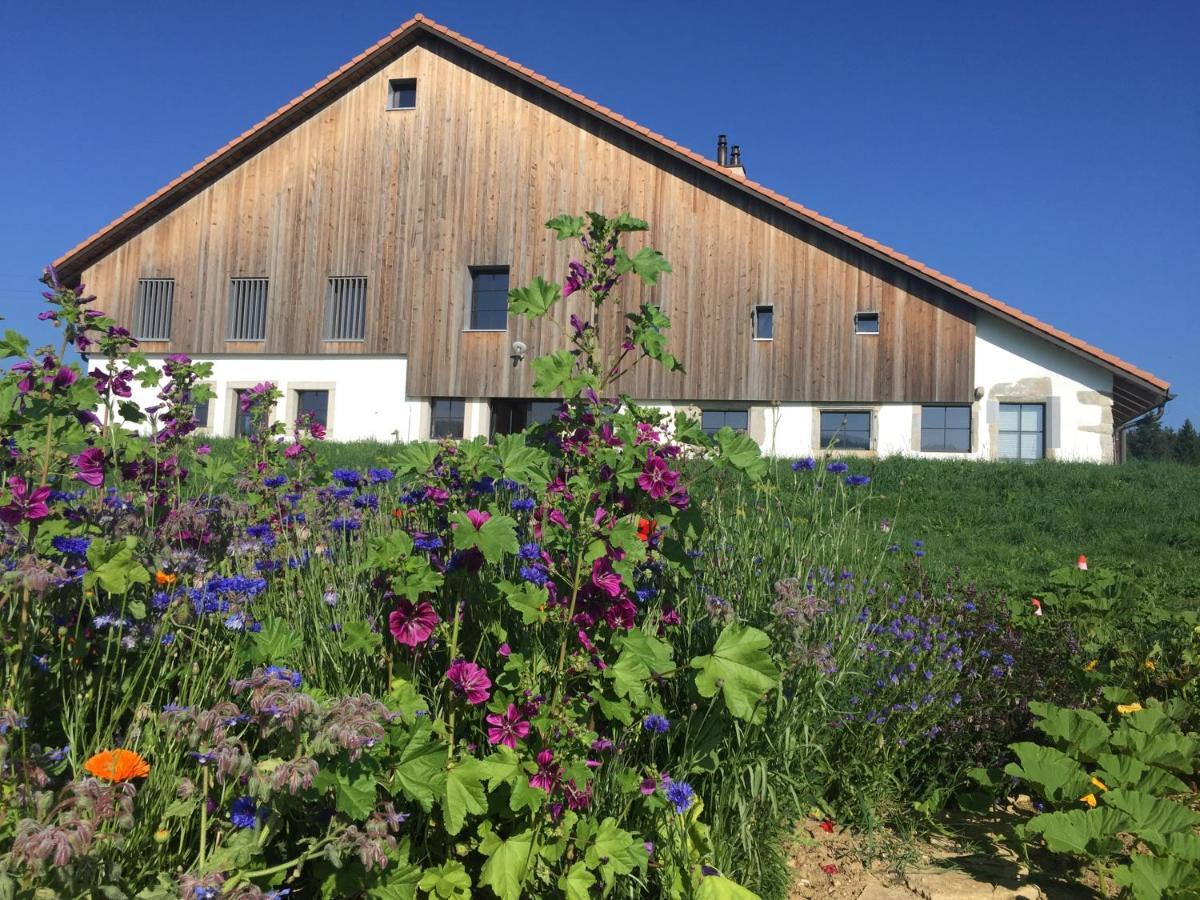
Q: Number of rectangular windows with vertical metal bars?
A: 3